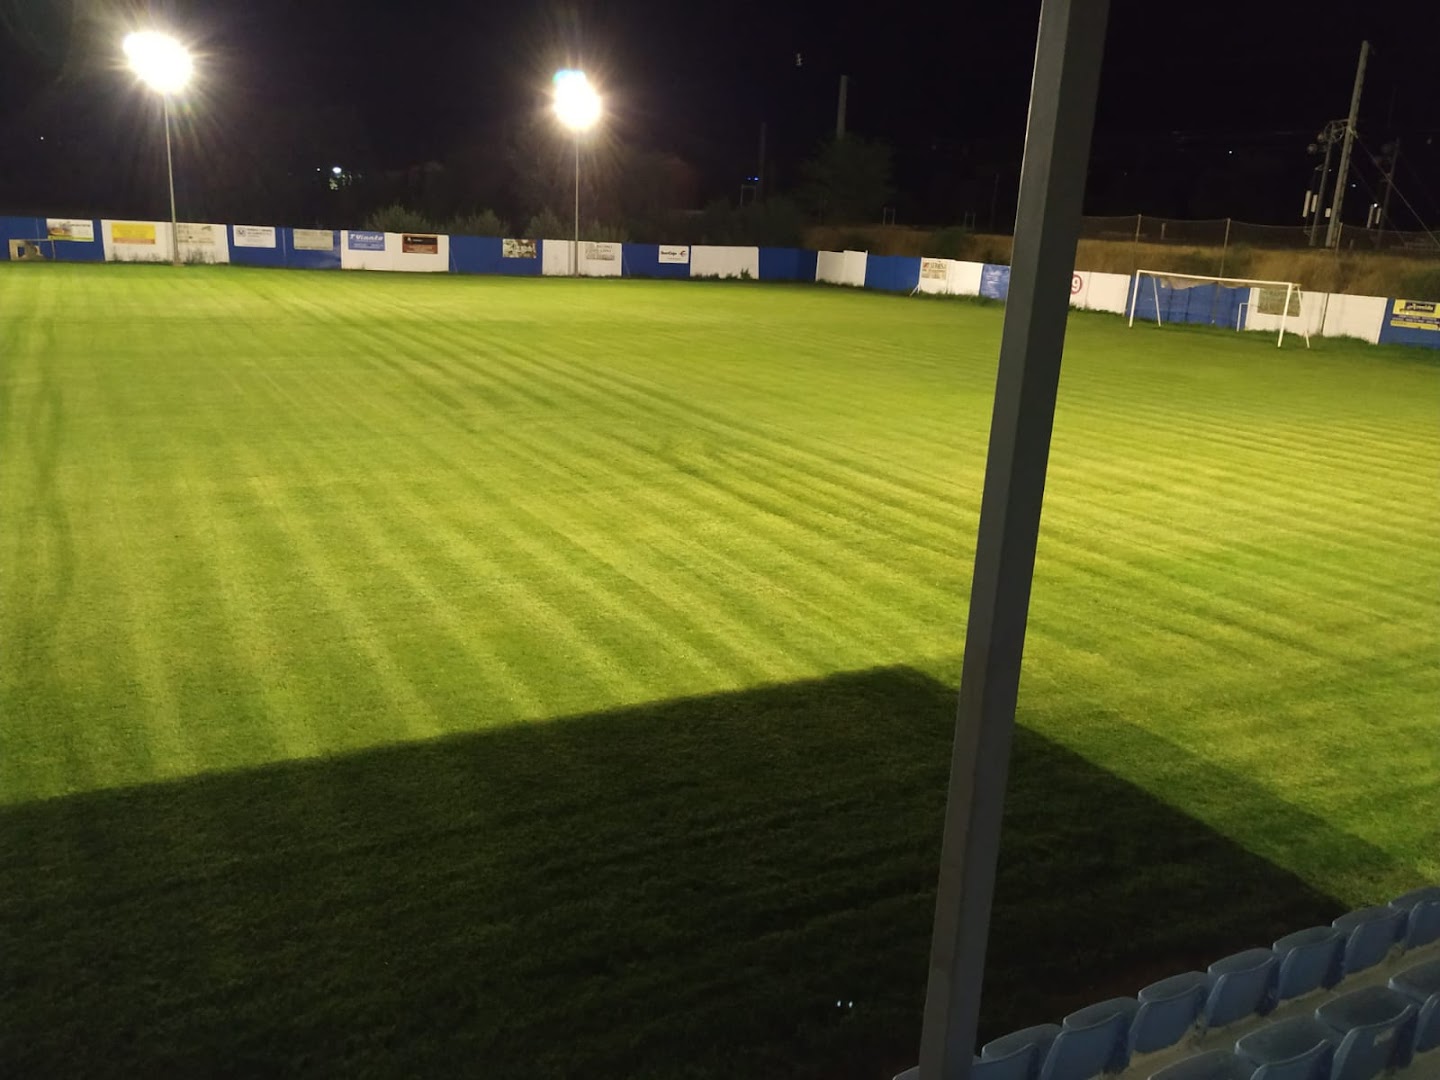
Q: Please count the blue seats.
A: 12